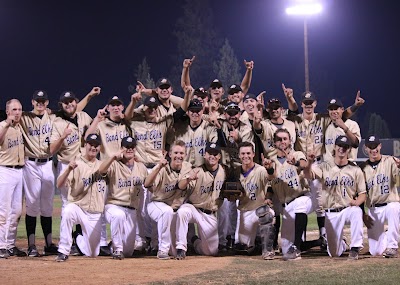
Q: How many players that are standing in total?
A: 15